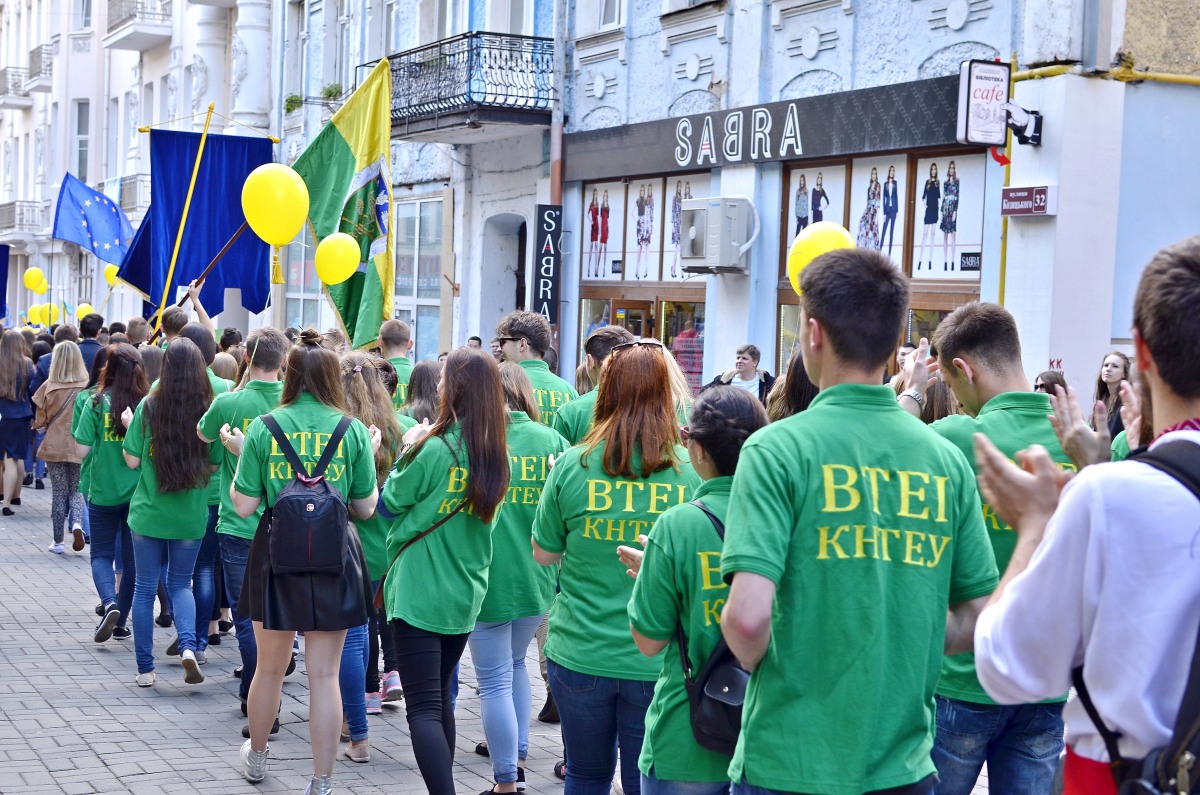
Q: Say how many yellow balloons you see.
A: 9